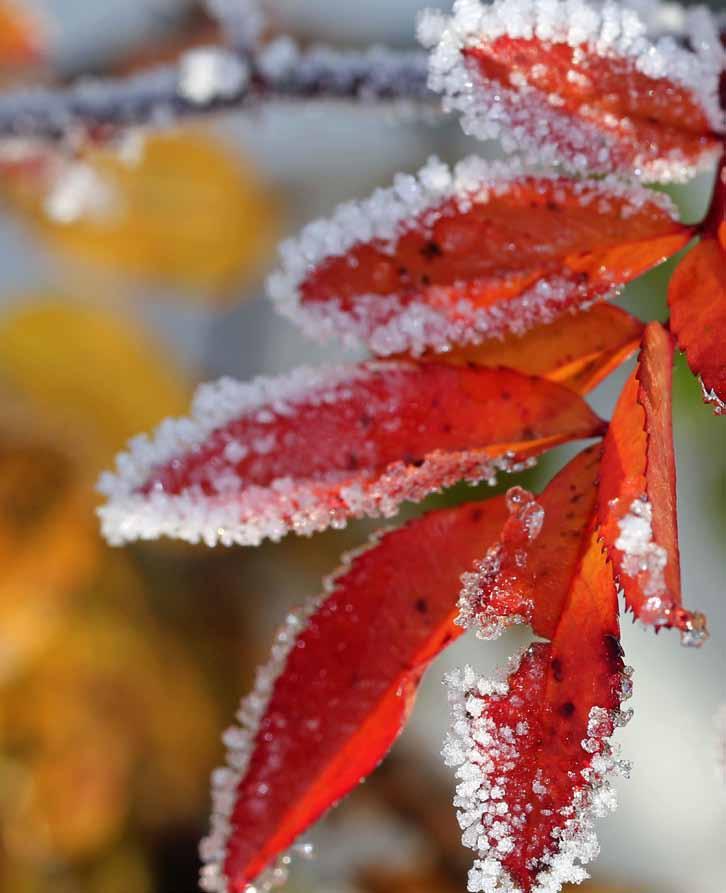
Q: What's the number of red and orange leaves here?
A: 8